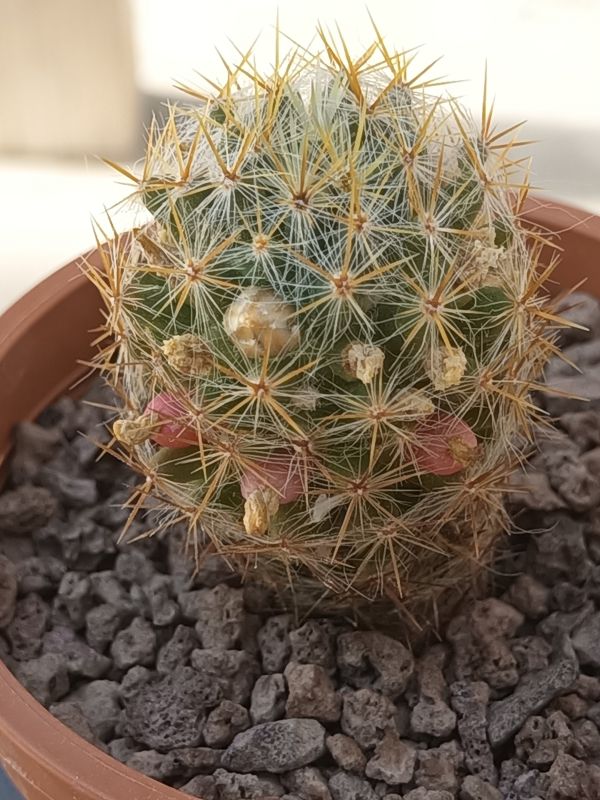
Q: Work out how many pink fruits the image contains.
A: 3